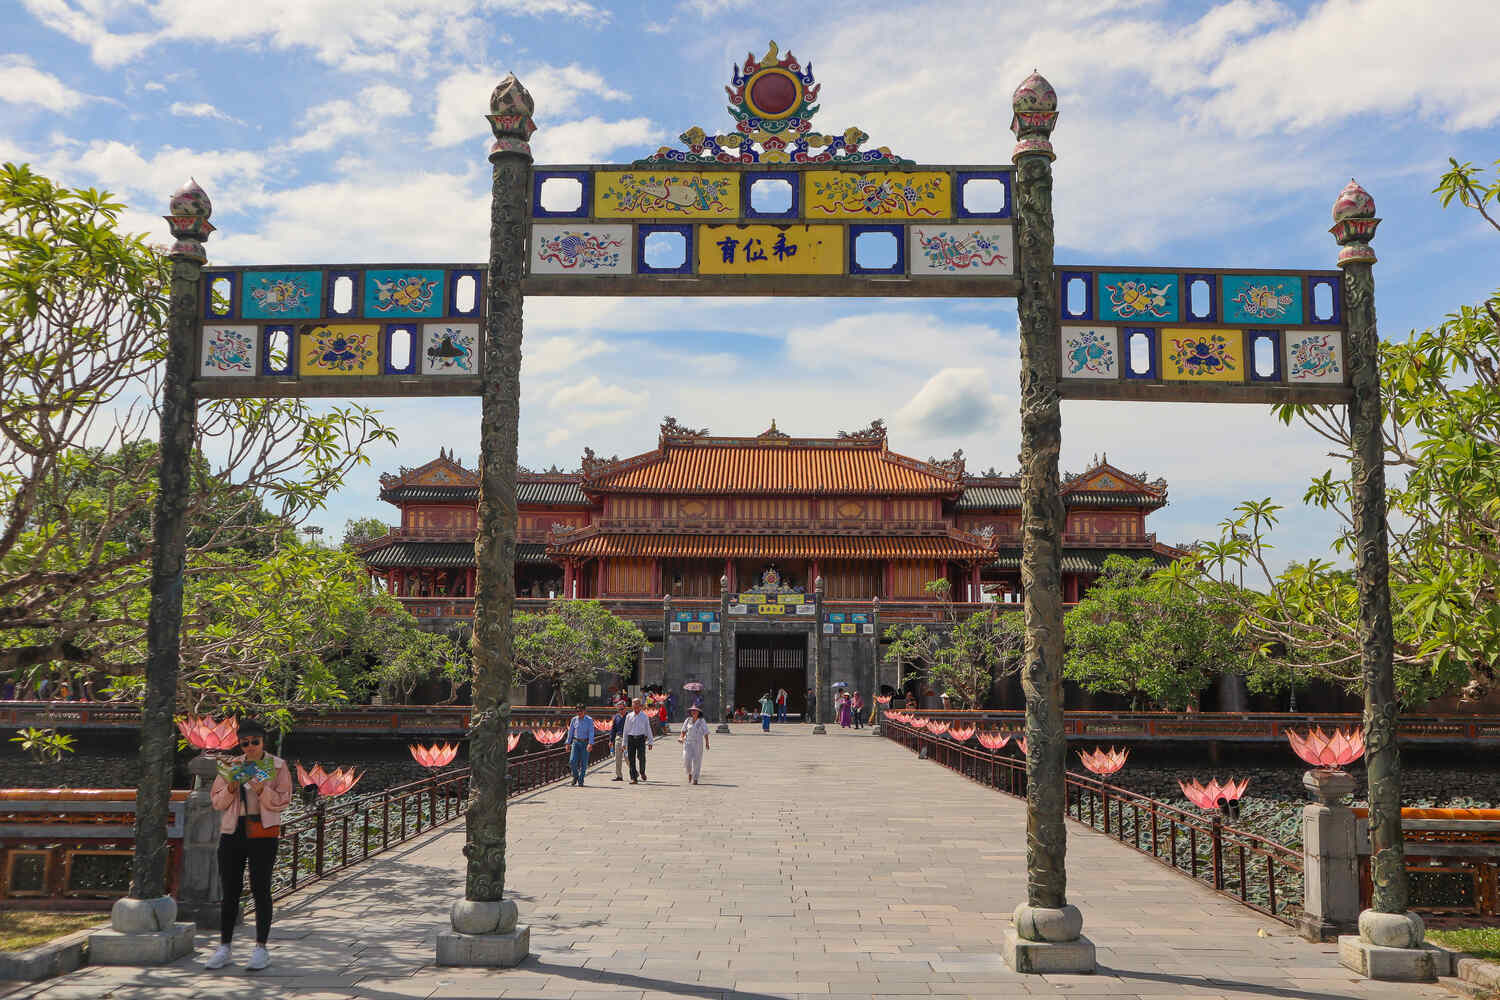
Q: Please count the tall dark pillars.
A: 4